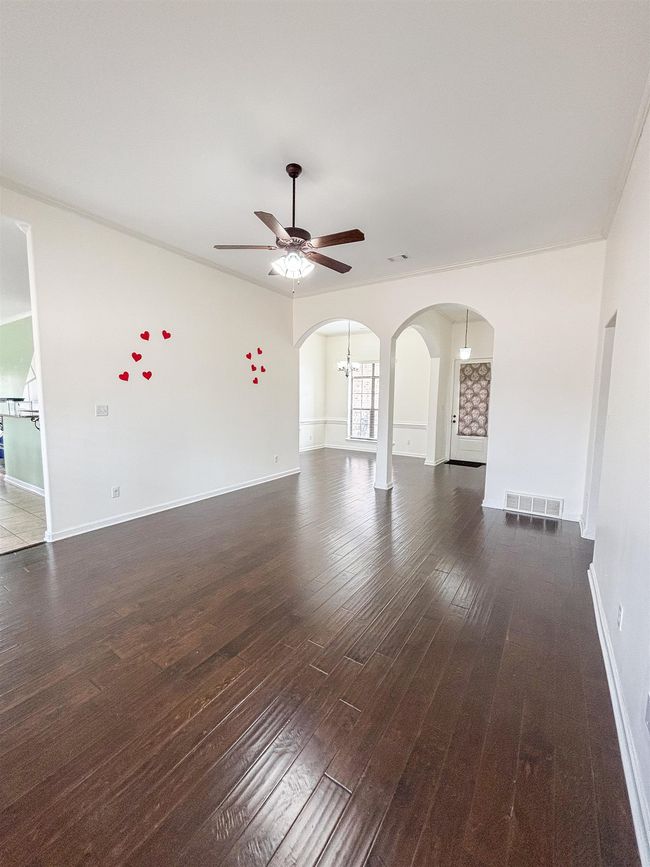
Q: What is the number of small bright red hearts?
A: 10